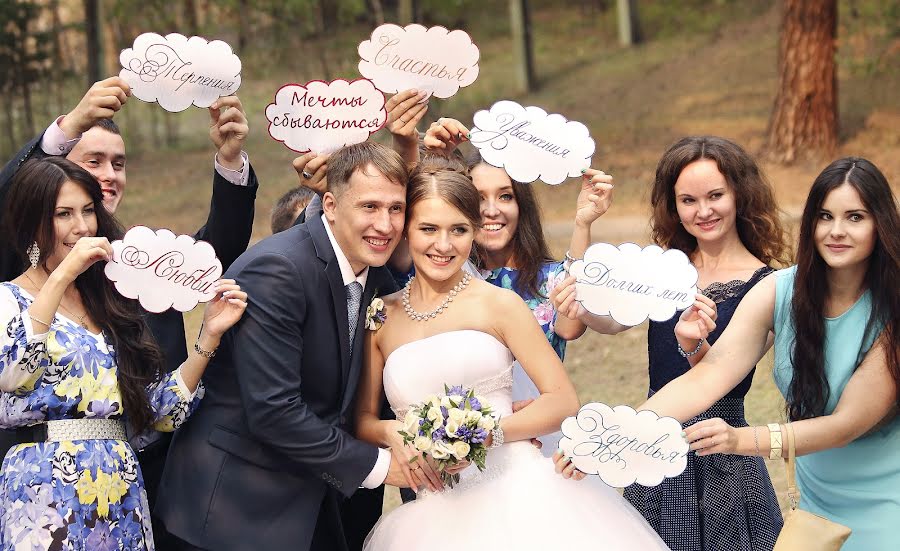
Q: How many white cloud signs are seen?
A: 7